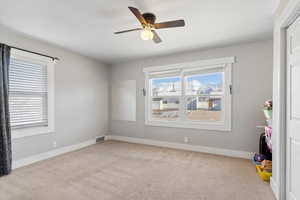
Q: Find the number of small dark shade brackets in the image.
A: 2